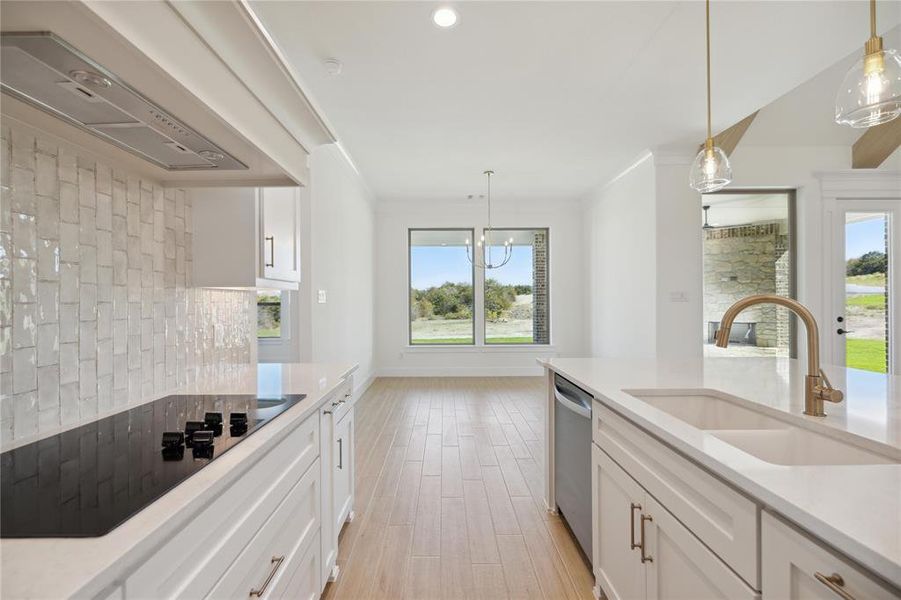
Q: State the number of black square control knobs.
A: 5